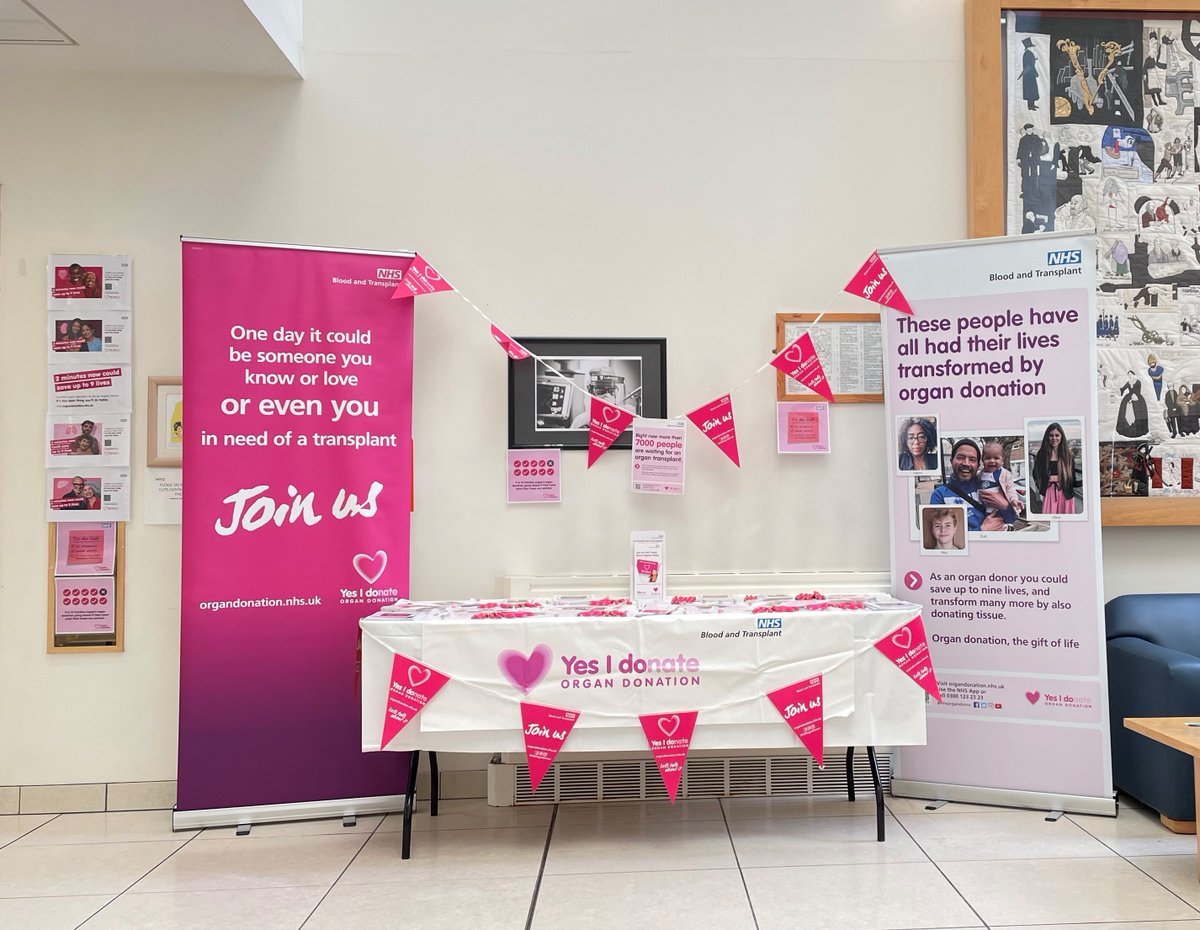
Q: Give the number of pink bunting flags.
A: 11